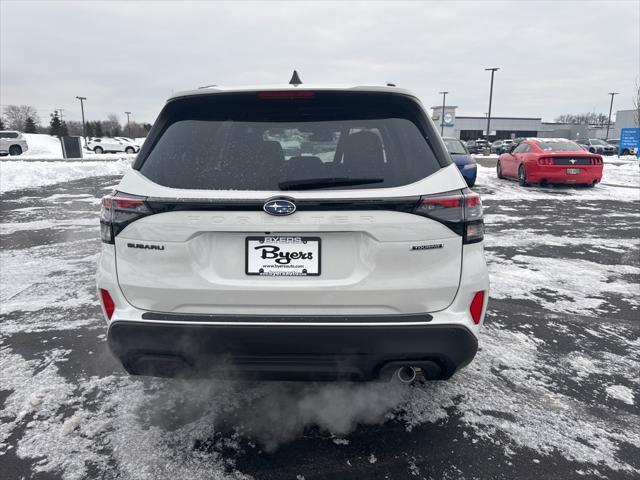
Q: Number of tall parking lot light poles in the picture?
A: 5